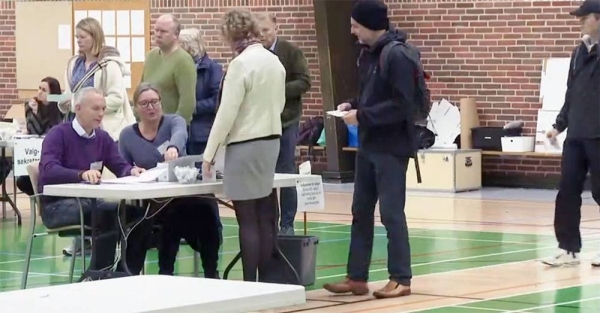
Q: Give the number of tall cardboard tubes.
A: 1